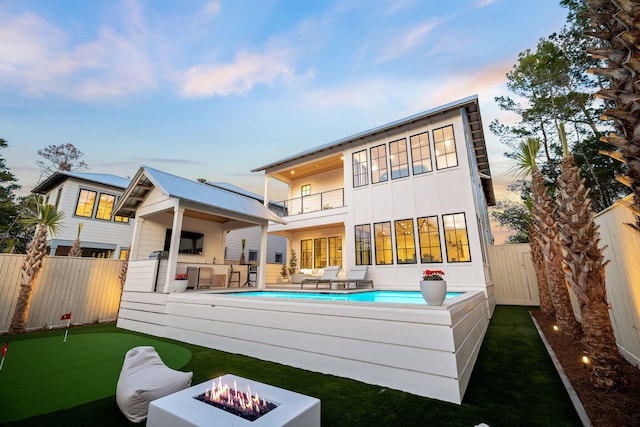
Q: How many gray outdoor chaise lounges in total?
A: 2